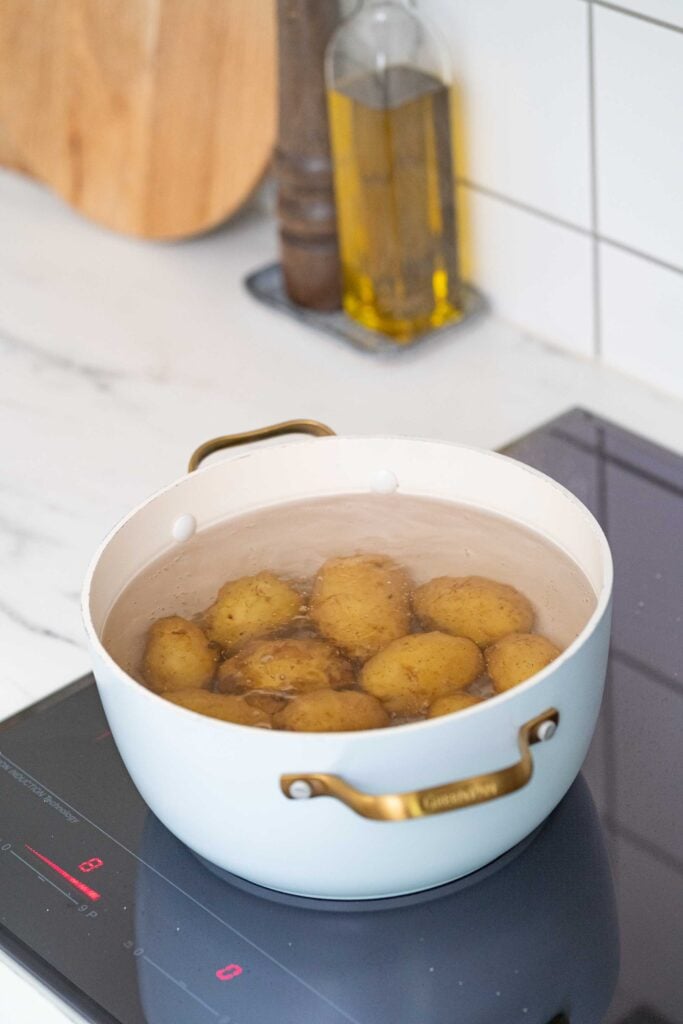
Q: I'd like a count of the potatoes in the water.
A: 10